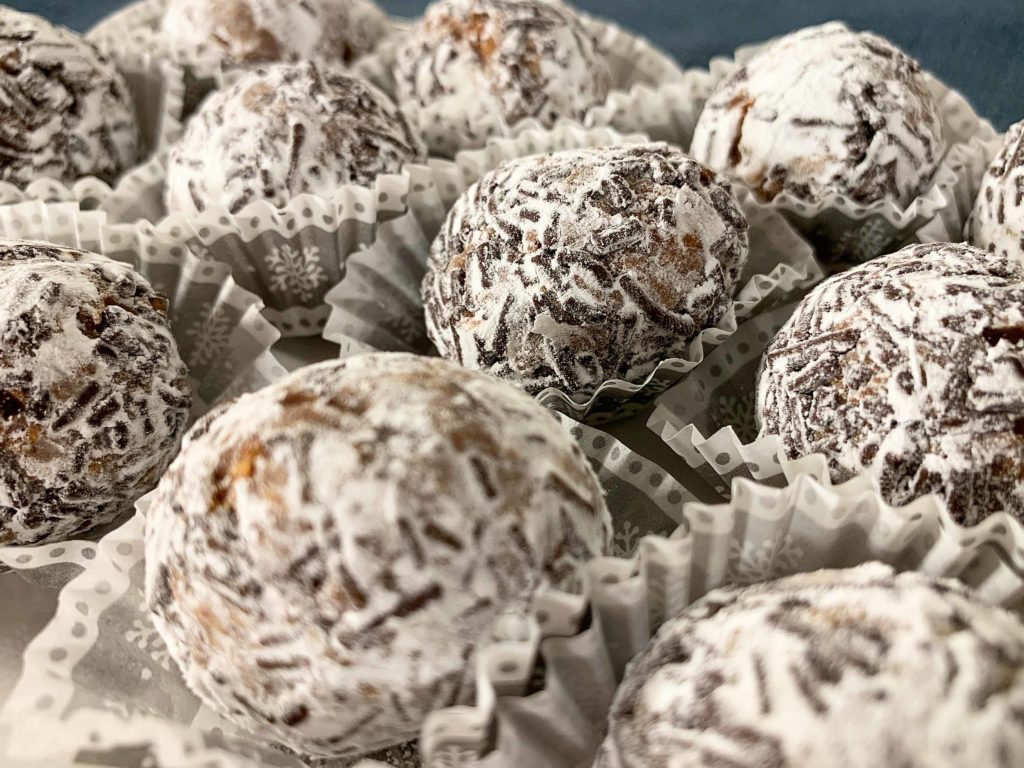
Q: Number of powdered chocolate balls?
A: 11